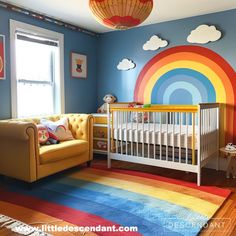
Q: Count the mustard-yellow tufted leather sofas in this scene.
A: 1